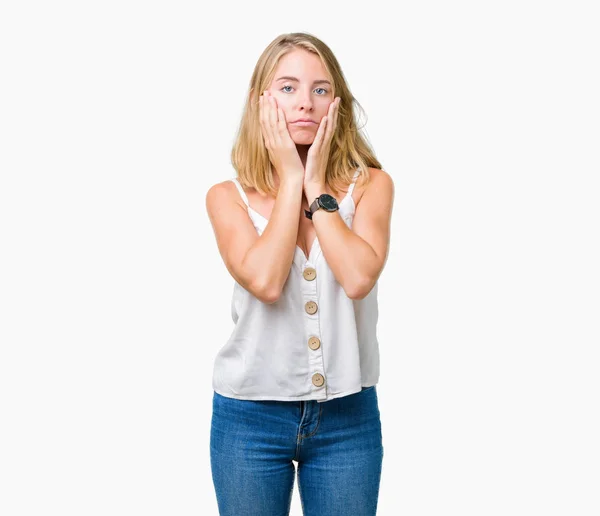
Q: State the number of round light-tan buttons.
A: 4